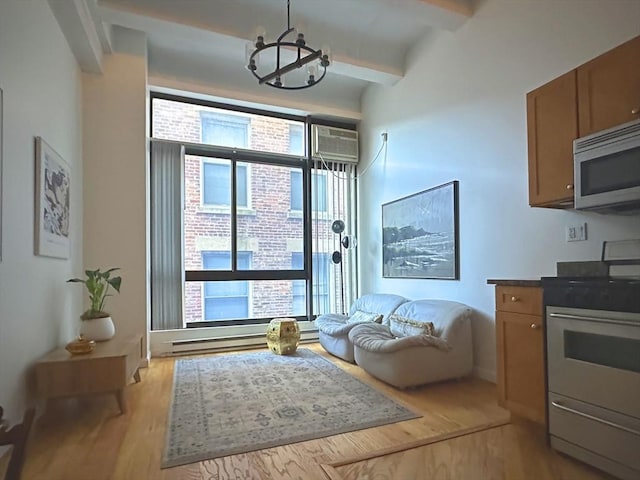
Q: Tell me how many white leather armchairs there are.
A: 2